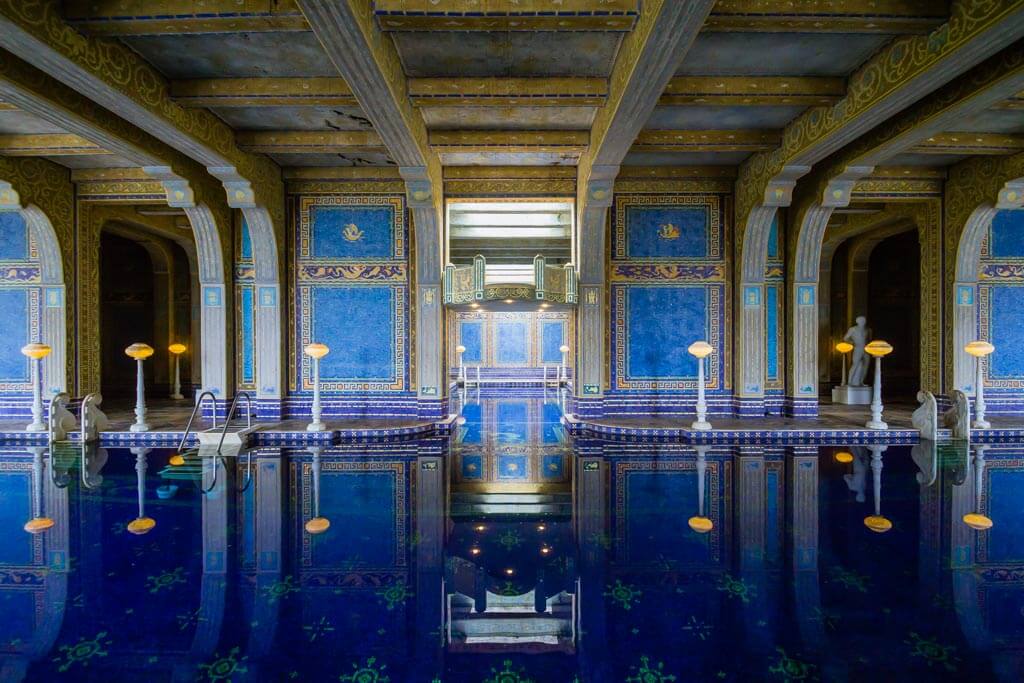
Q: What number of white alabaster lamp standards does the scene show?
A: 10